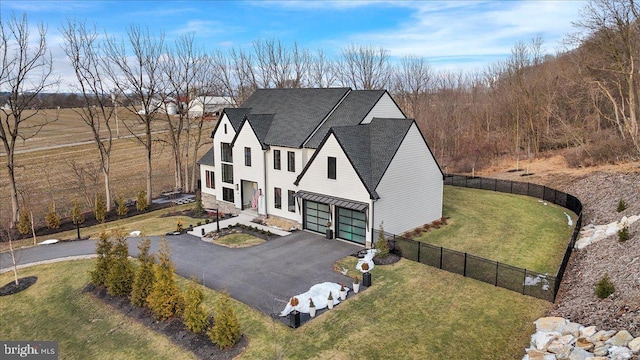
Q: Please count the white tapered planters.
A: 4